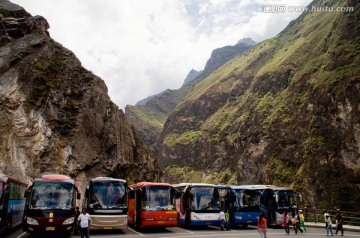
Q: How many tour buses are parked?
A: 7